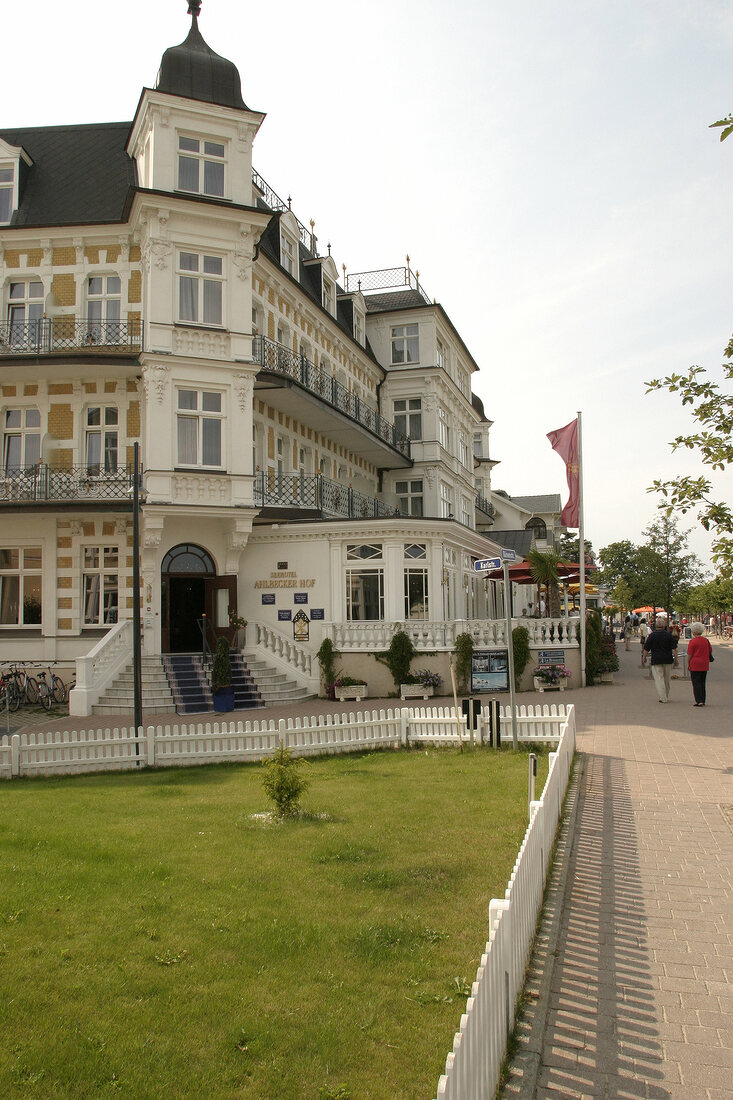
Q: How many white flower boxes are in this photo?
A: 3